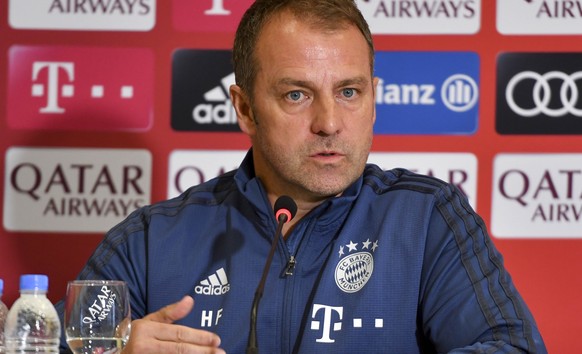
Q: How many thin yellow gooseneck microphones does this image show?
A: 0